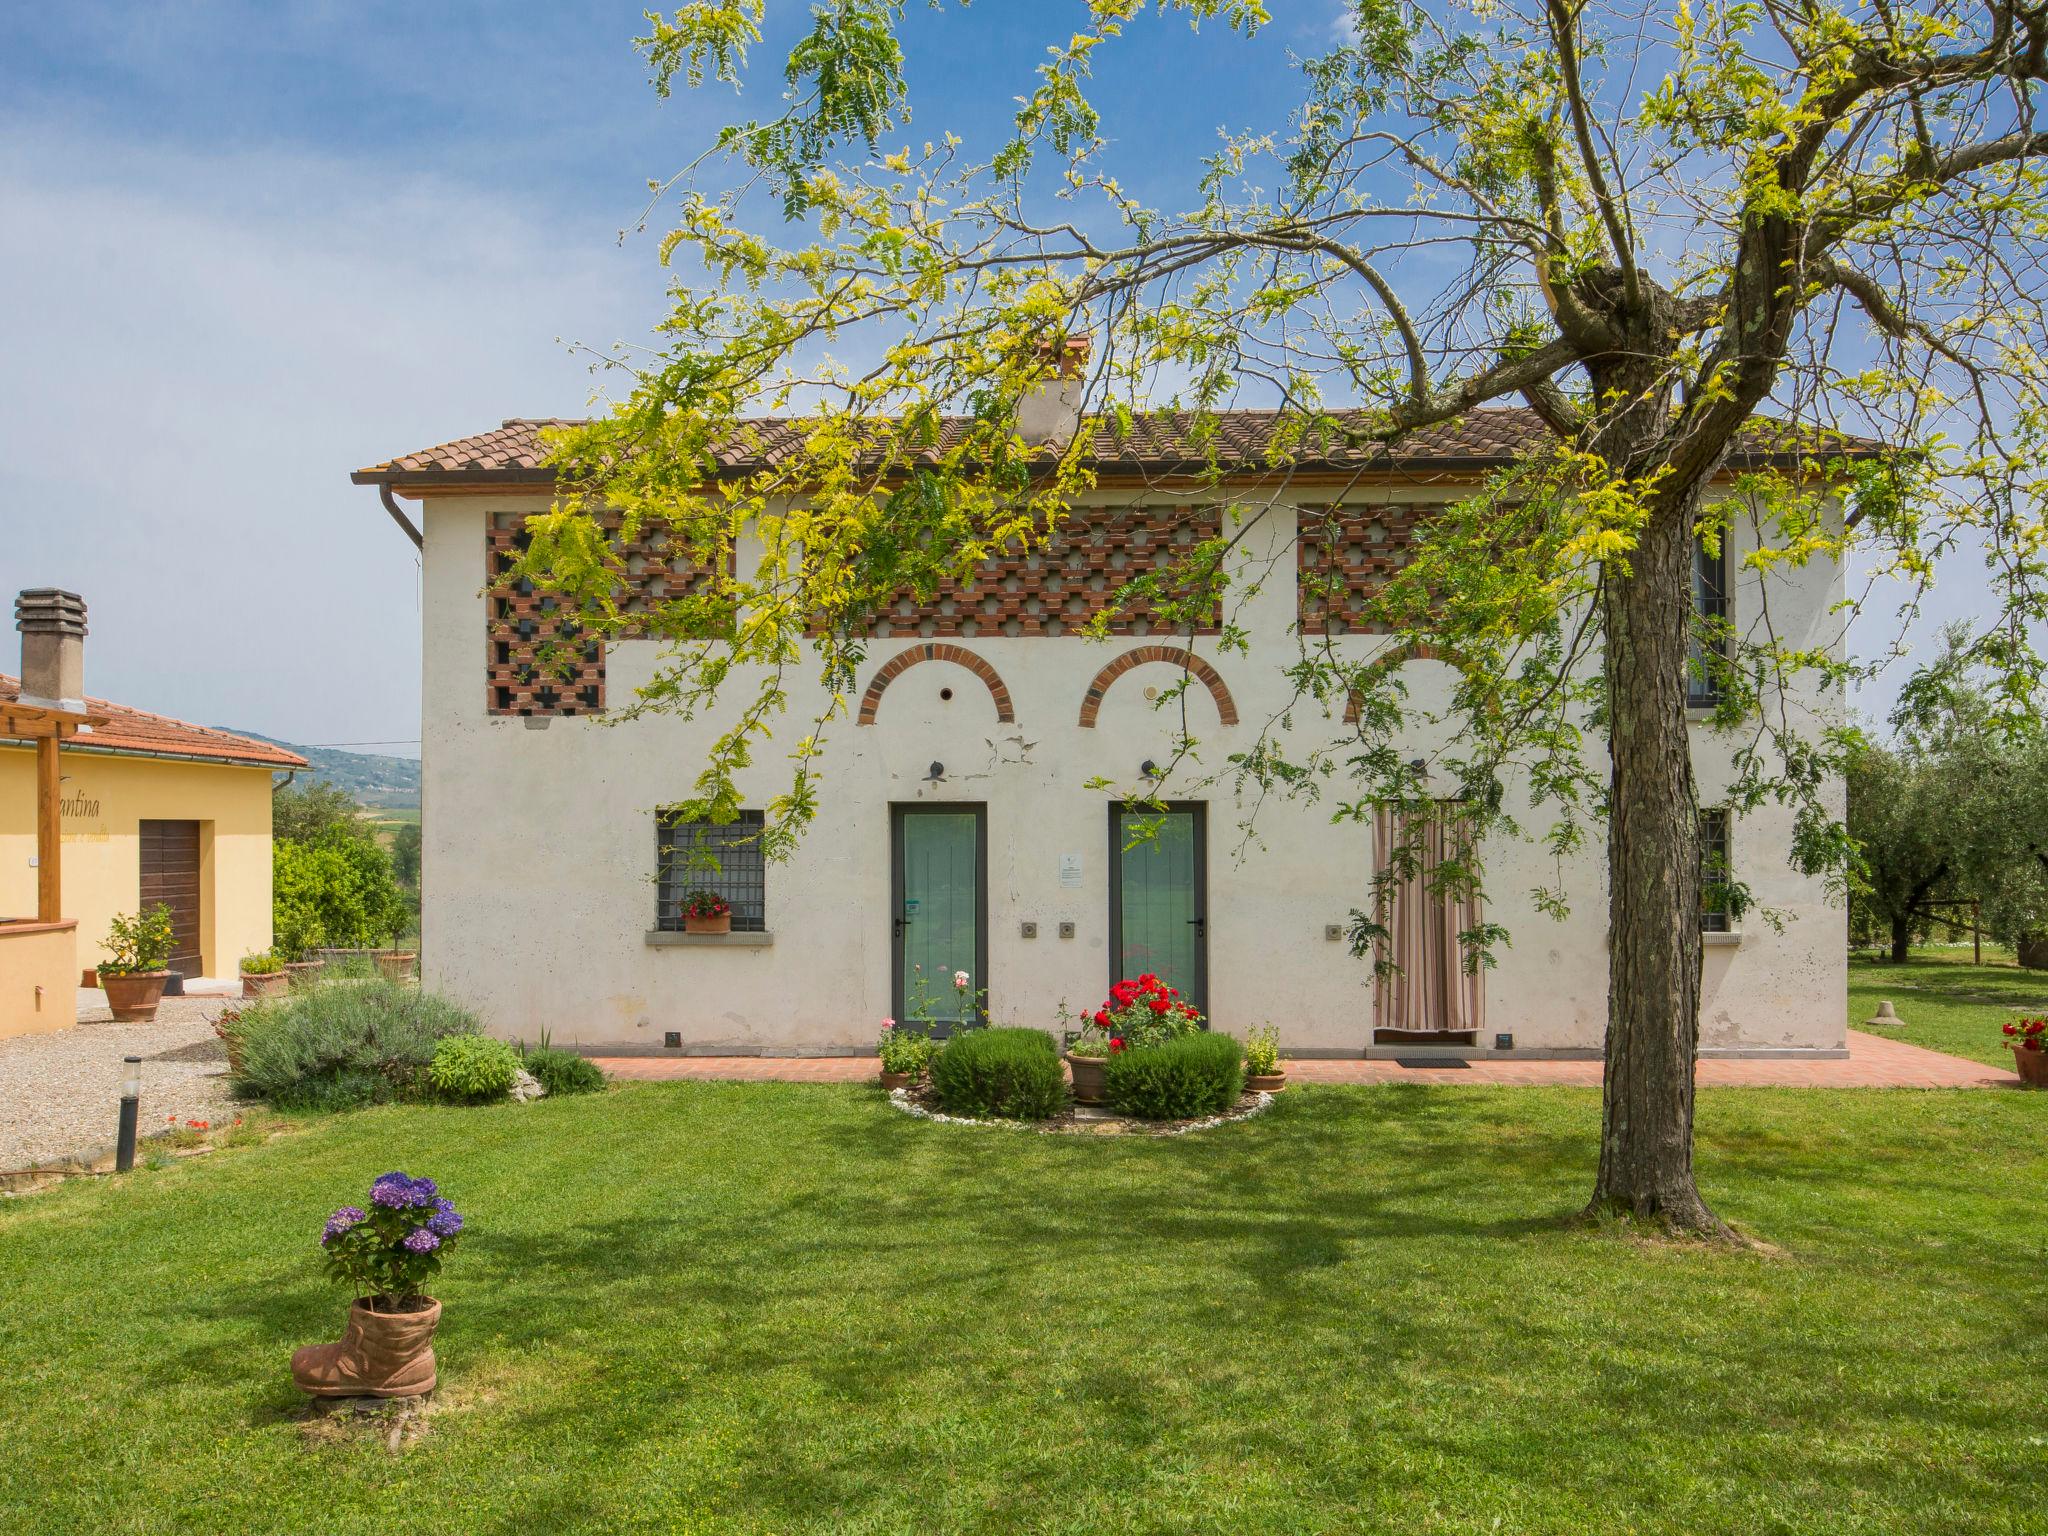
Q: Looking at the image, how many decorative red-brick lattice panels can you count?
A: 3